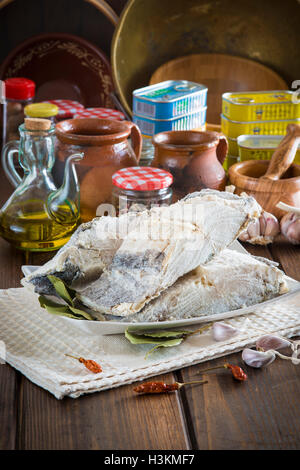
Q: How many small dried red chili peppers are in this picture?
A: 3